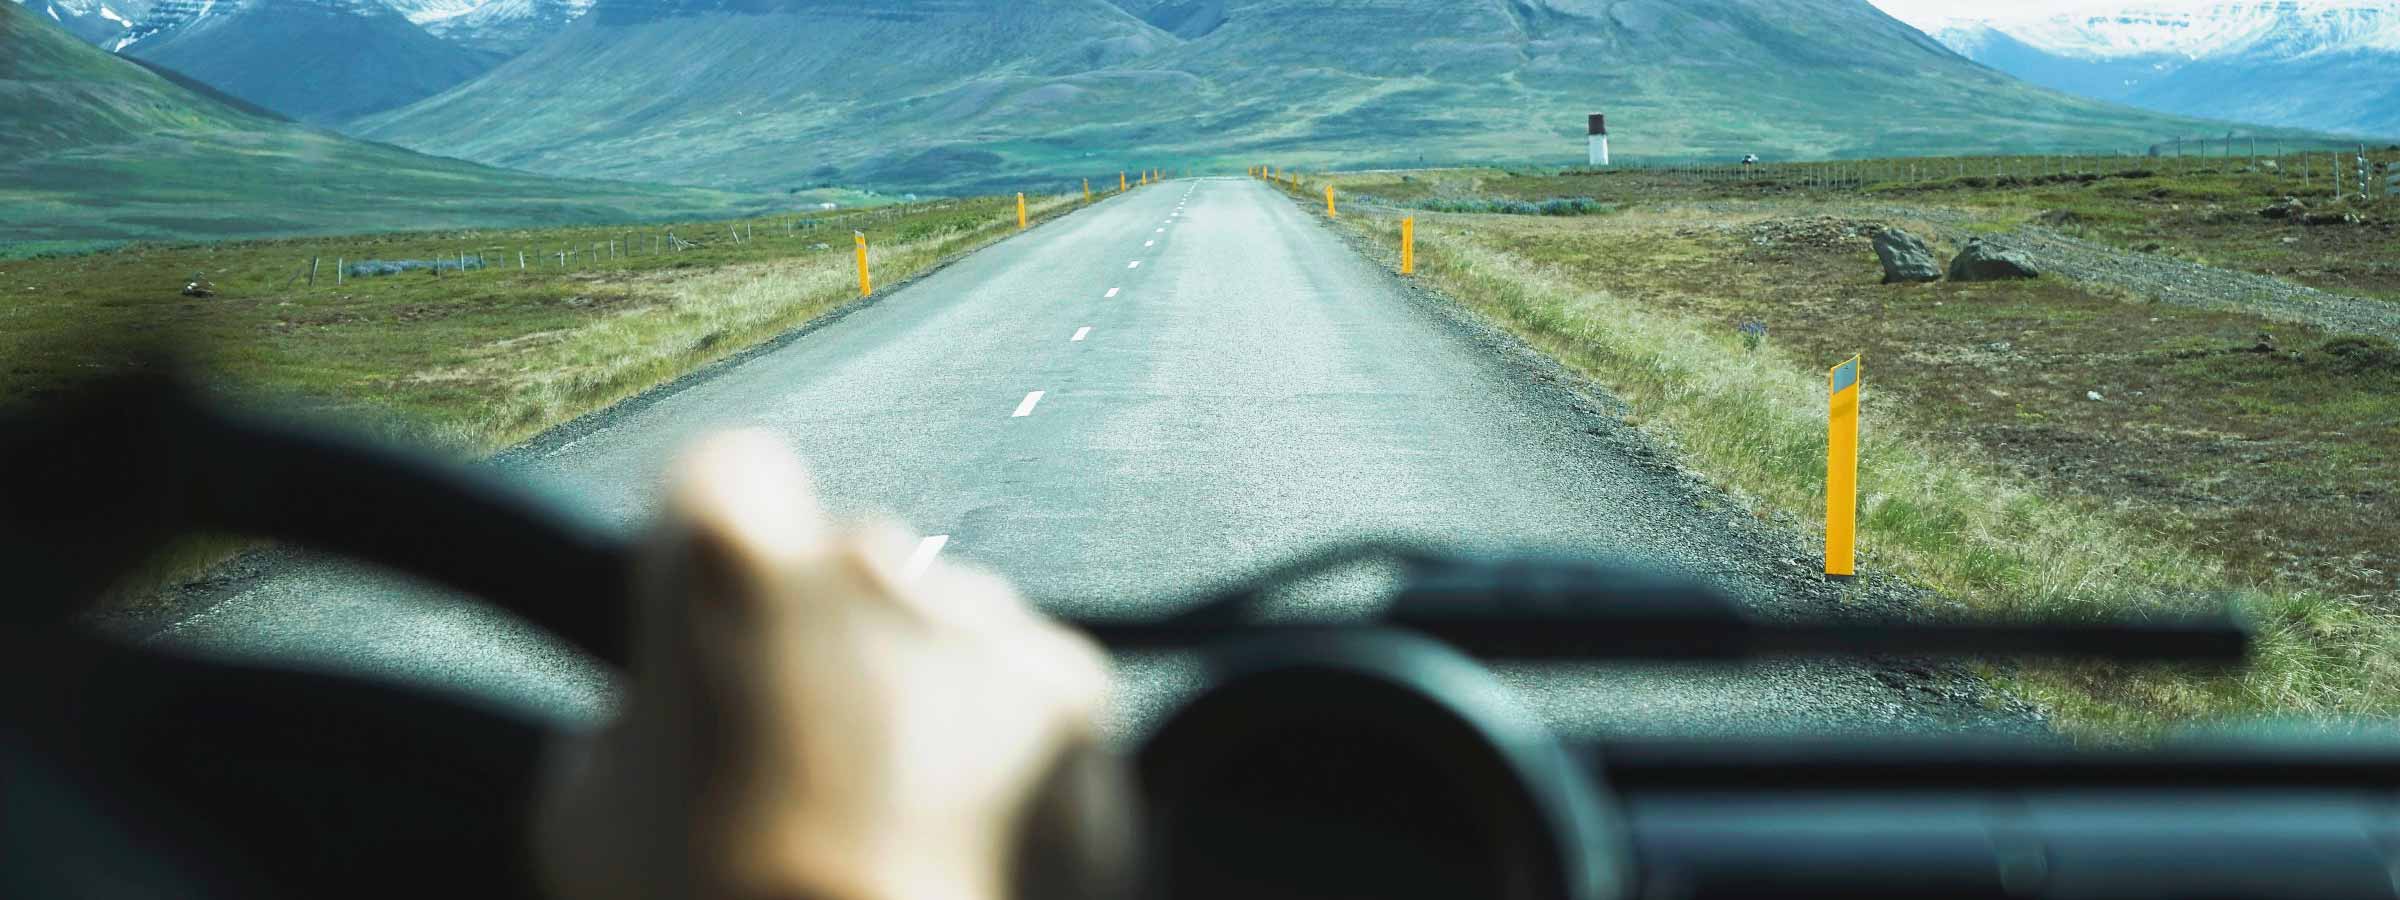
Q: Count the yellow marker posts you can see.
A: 15